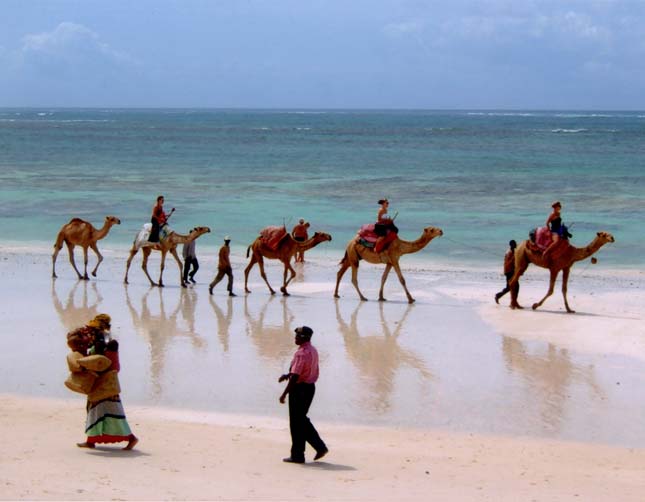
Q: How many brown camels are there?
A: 5